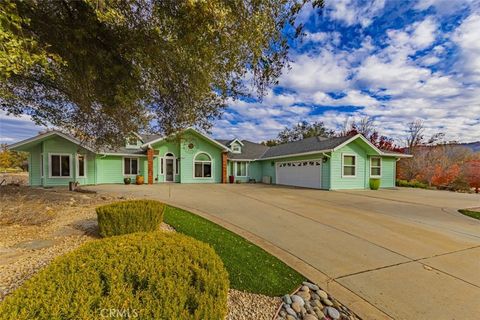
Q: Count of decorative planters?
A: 4